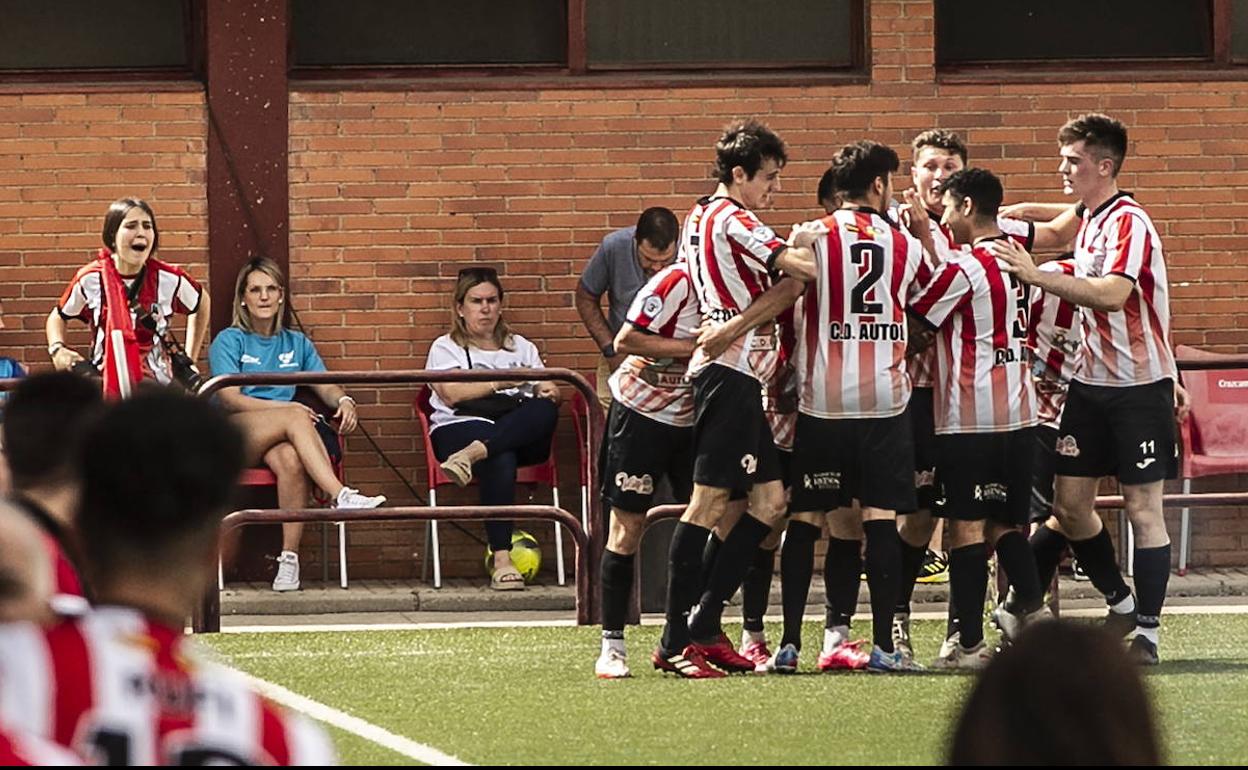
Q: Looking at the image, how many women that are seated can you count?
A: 2